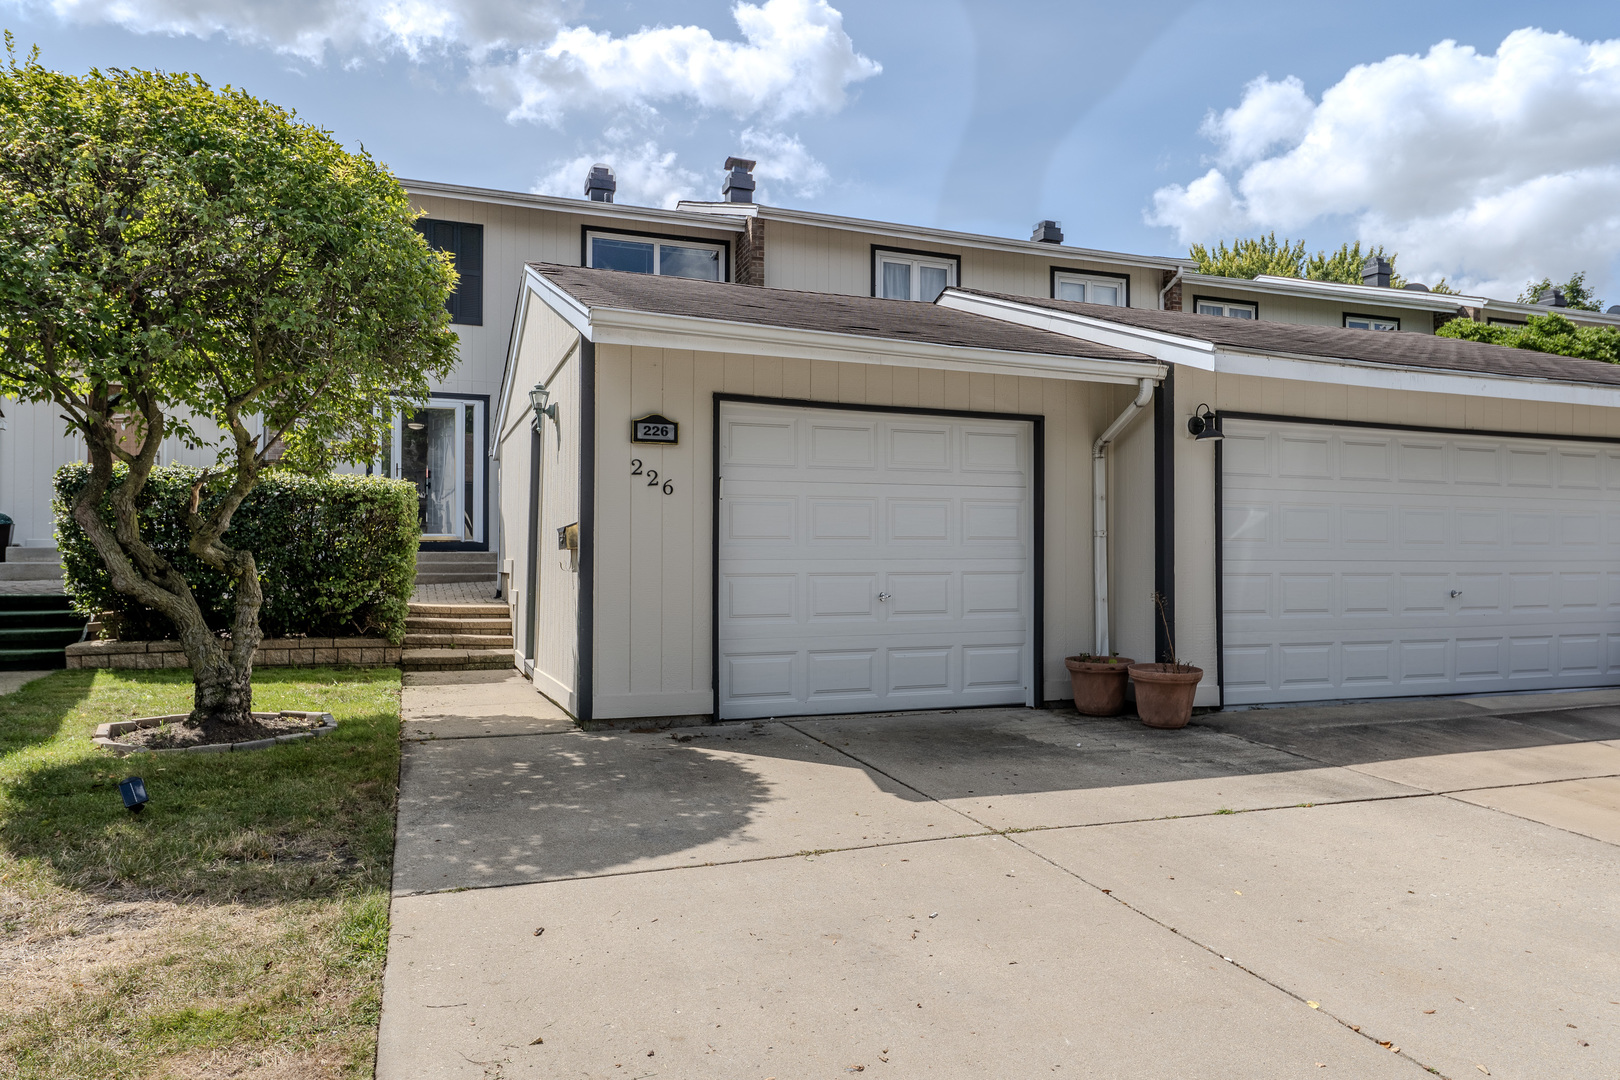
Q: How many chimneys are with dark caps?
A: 5